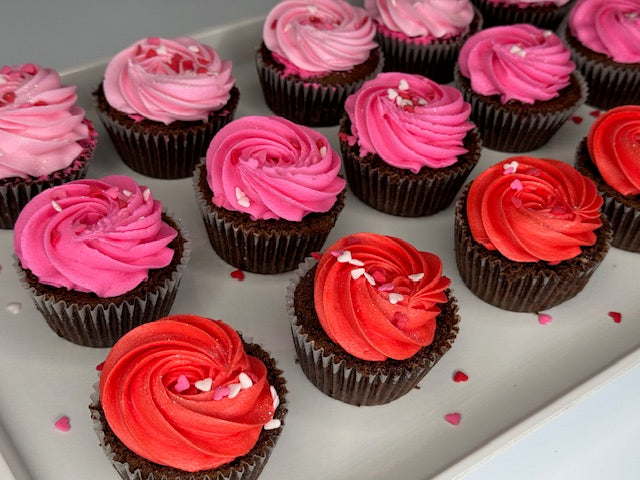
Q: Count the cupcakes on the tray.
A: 14